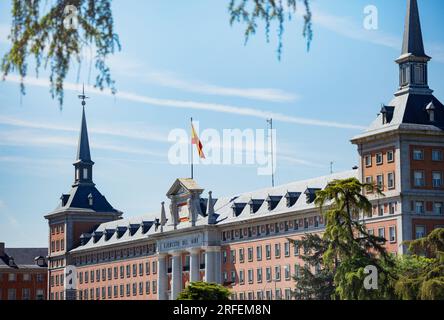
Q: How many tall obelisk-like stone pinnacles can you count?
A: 2